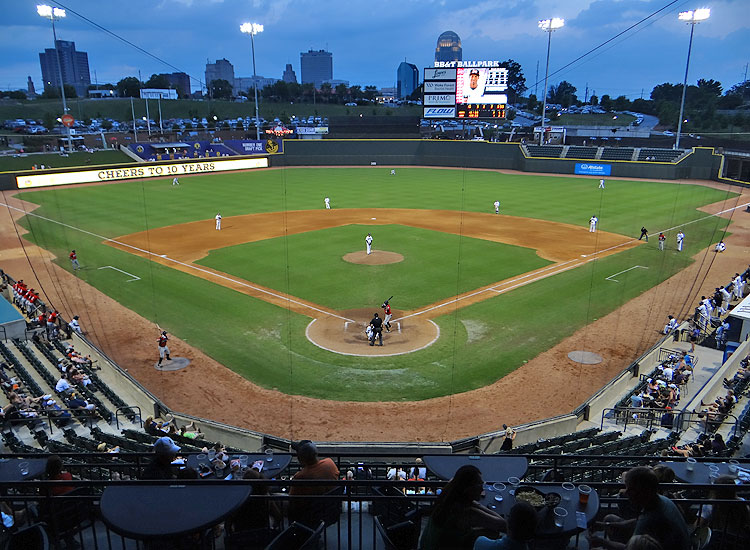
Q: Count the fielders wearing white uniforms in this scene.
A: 9